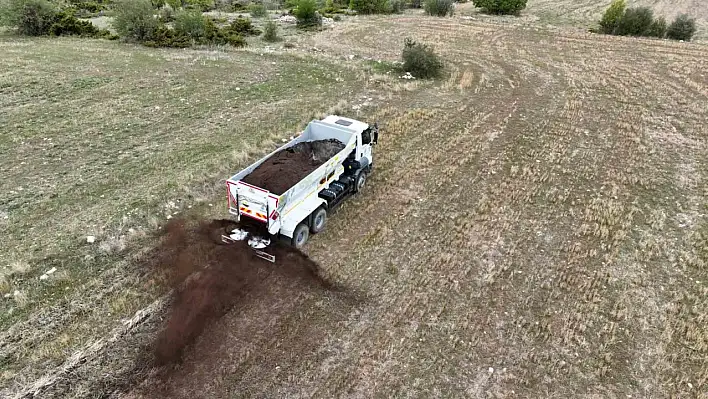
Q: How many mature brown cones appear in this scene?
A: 0